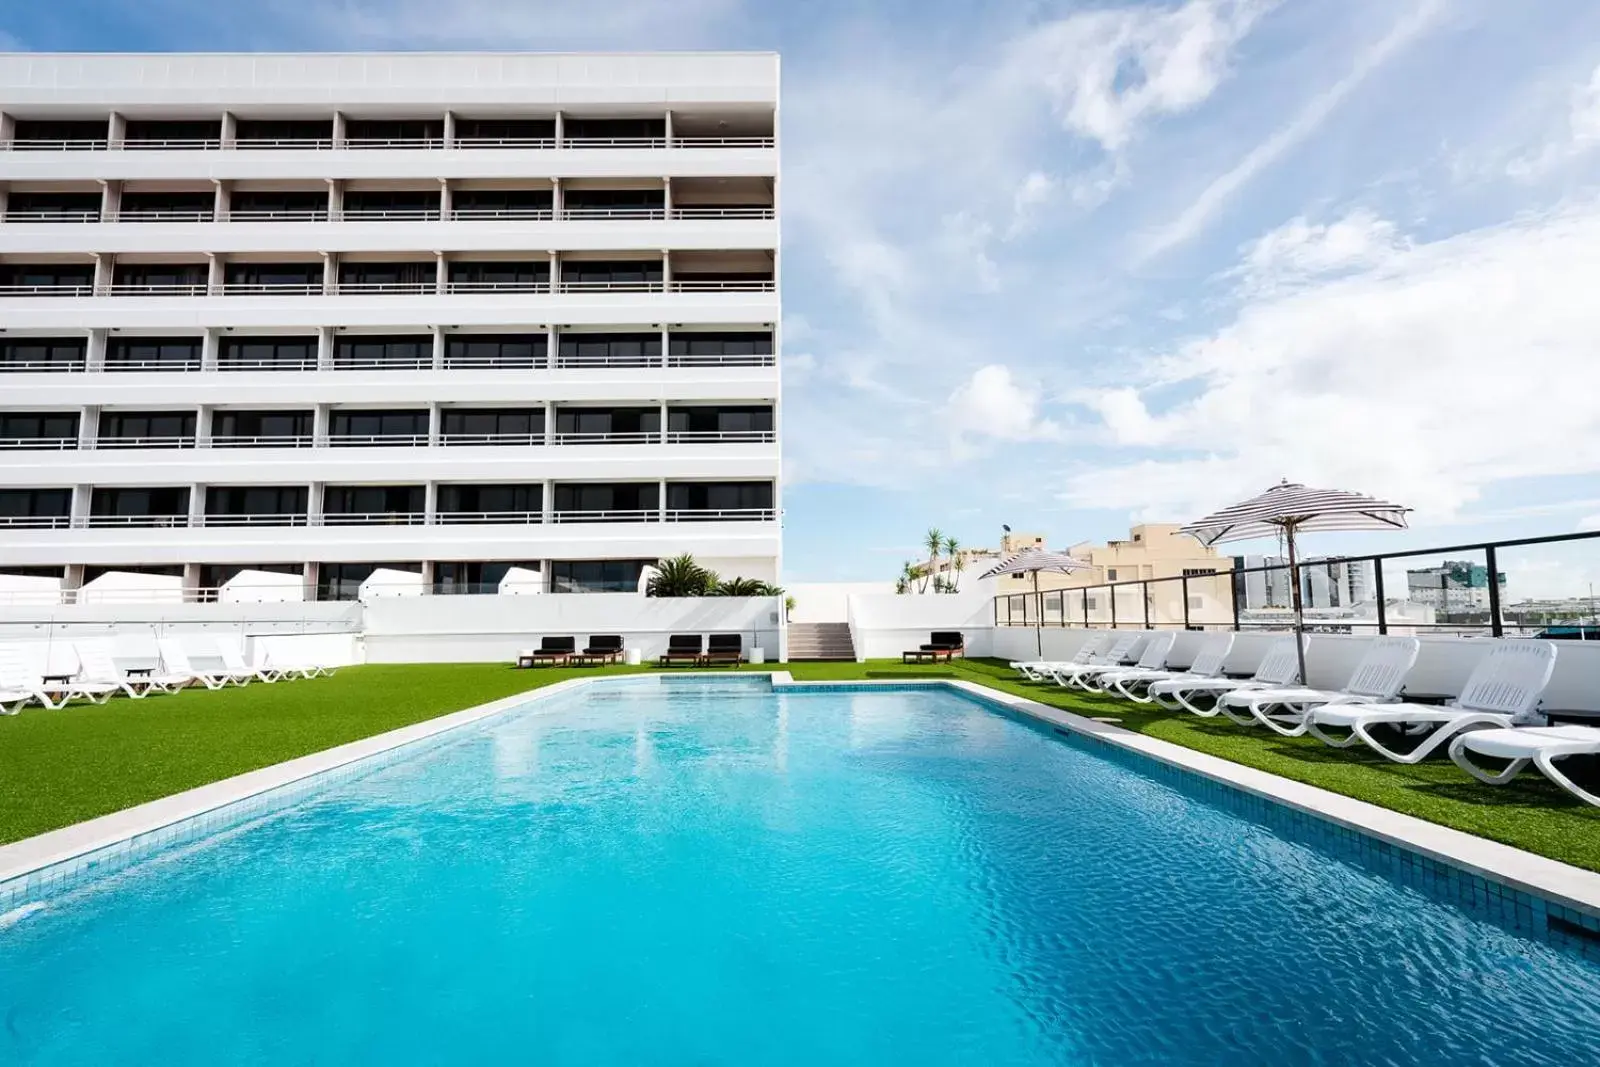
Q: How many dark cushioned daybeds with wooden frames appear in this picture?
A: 5